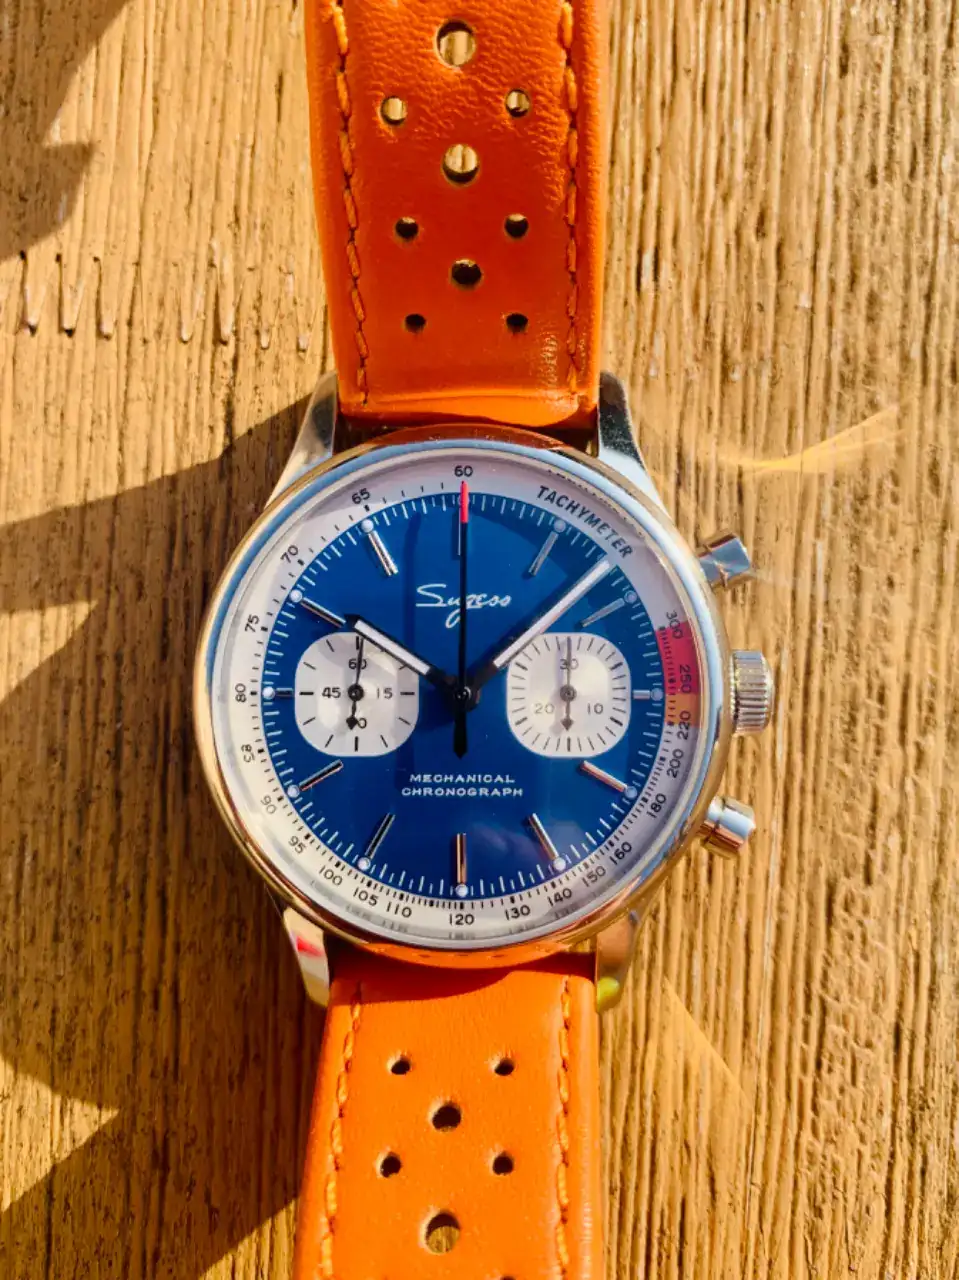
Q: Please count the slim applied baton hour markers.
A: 12